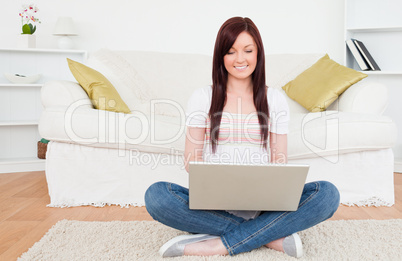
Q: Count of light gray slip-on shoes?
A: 2